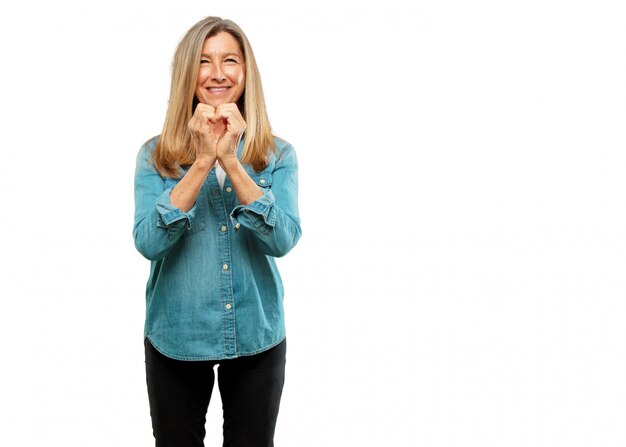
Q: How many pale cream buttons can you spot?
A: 6